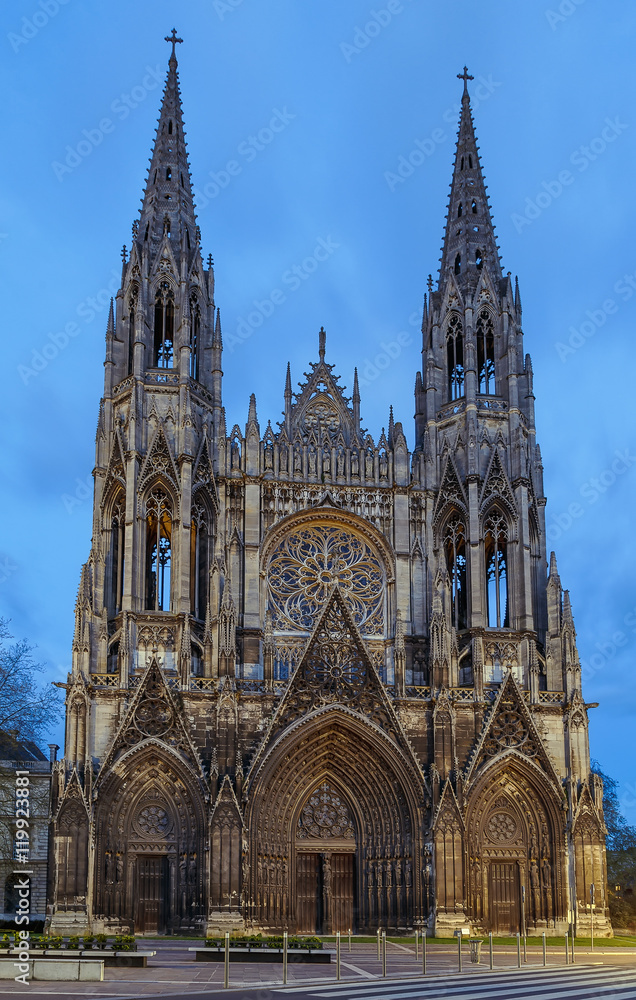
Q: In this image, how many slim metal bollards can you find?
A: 13